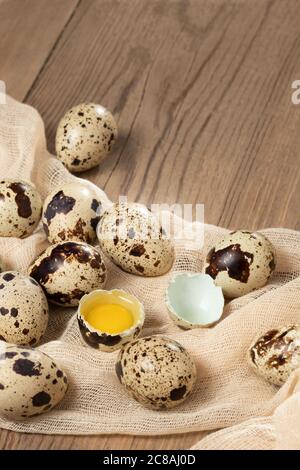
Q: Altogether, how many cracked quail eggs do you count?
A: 1